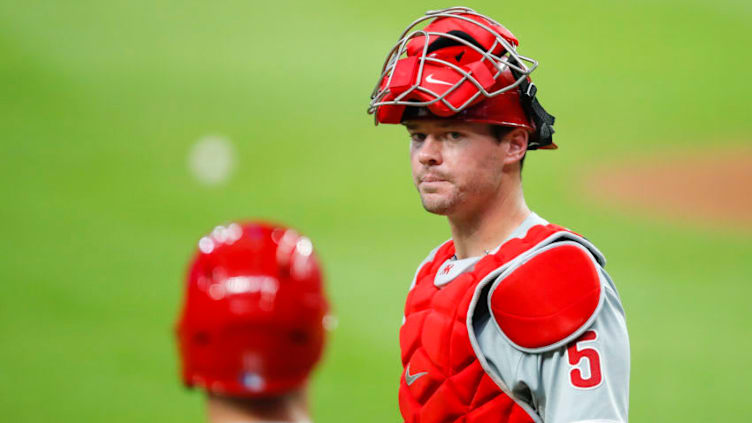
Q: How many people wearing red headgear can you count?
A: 2